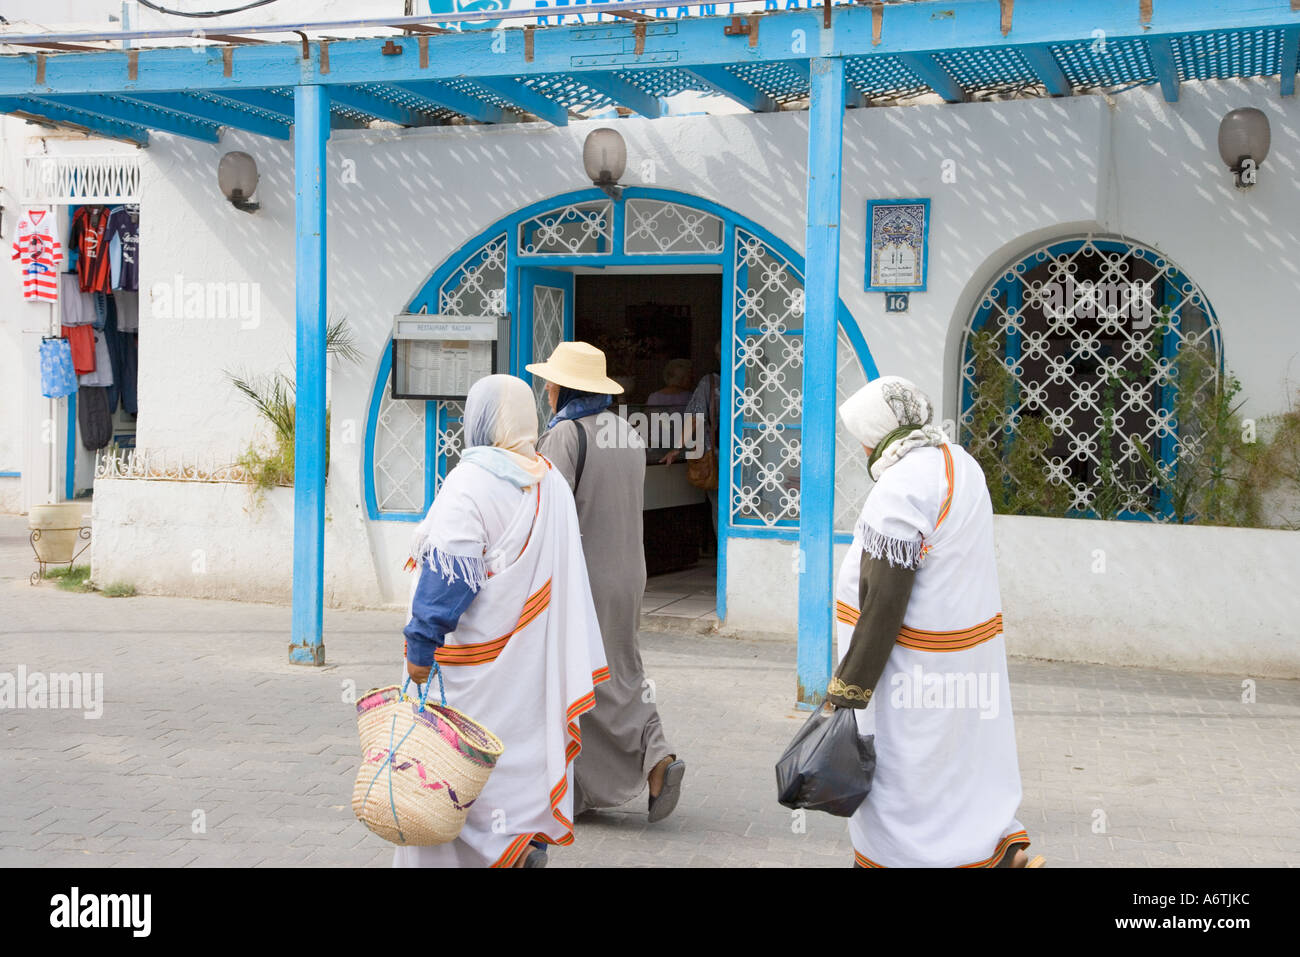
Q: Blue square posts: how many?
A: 2